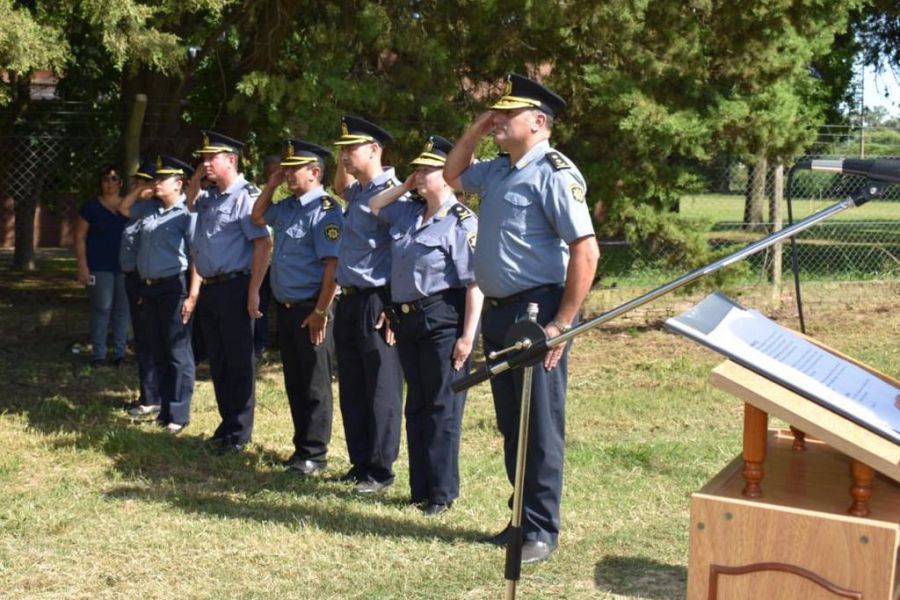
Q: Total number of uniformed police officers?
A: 7